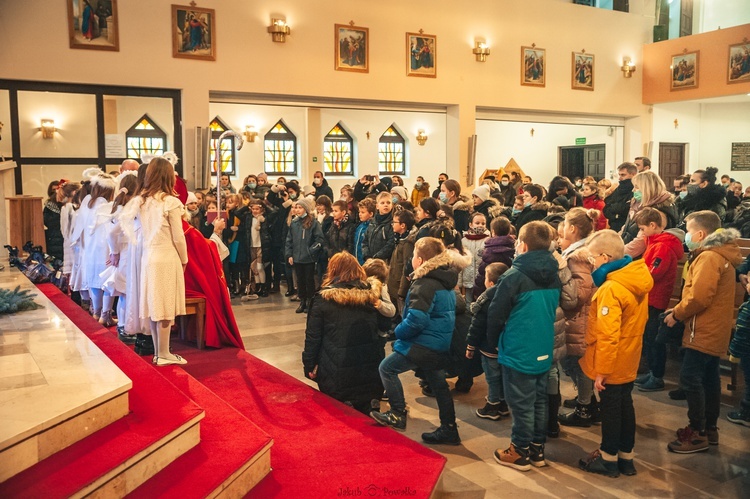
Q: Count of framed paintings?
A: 8